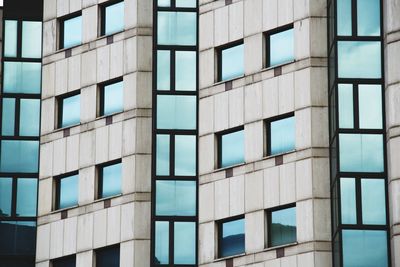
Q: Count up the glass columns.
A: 3